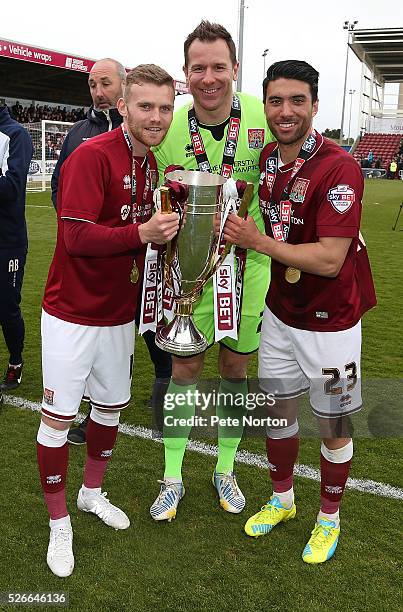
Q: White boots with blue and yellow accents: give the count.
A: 2